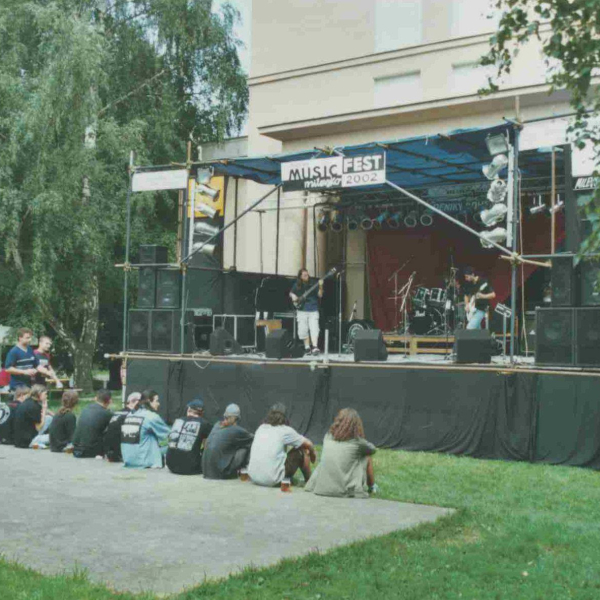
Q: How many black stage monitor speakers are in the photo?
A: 4